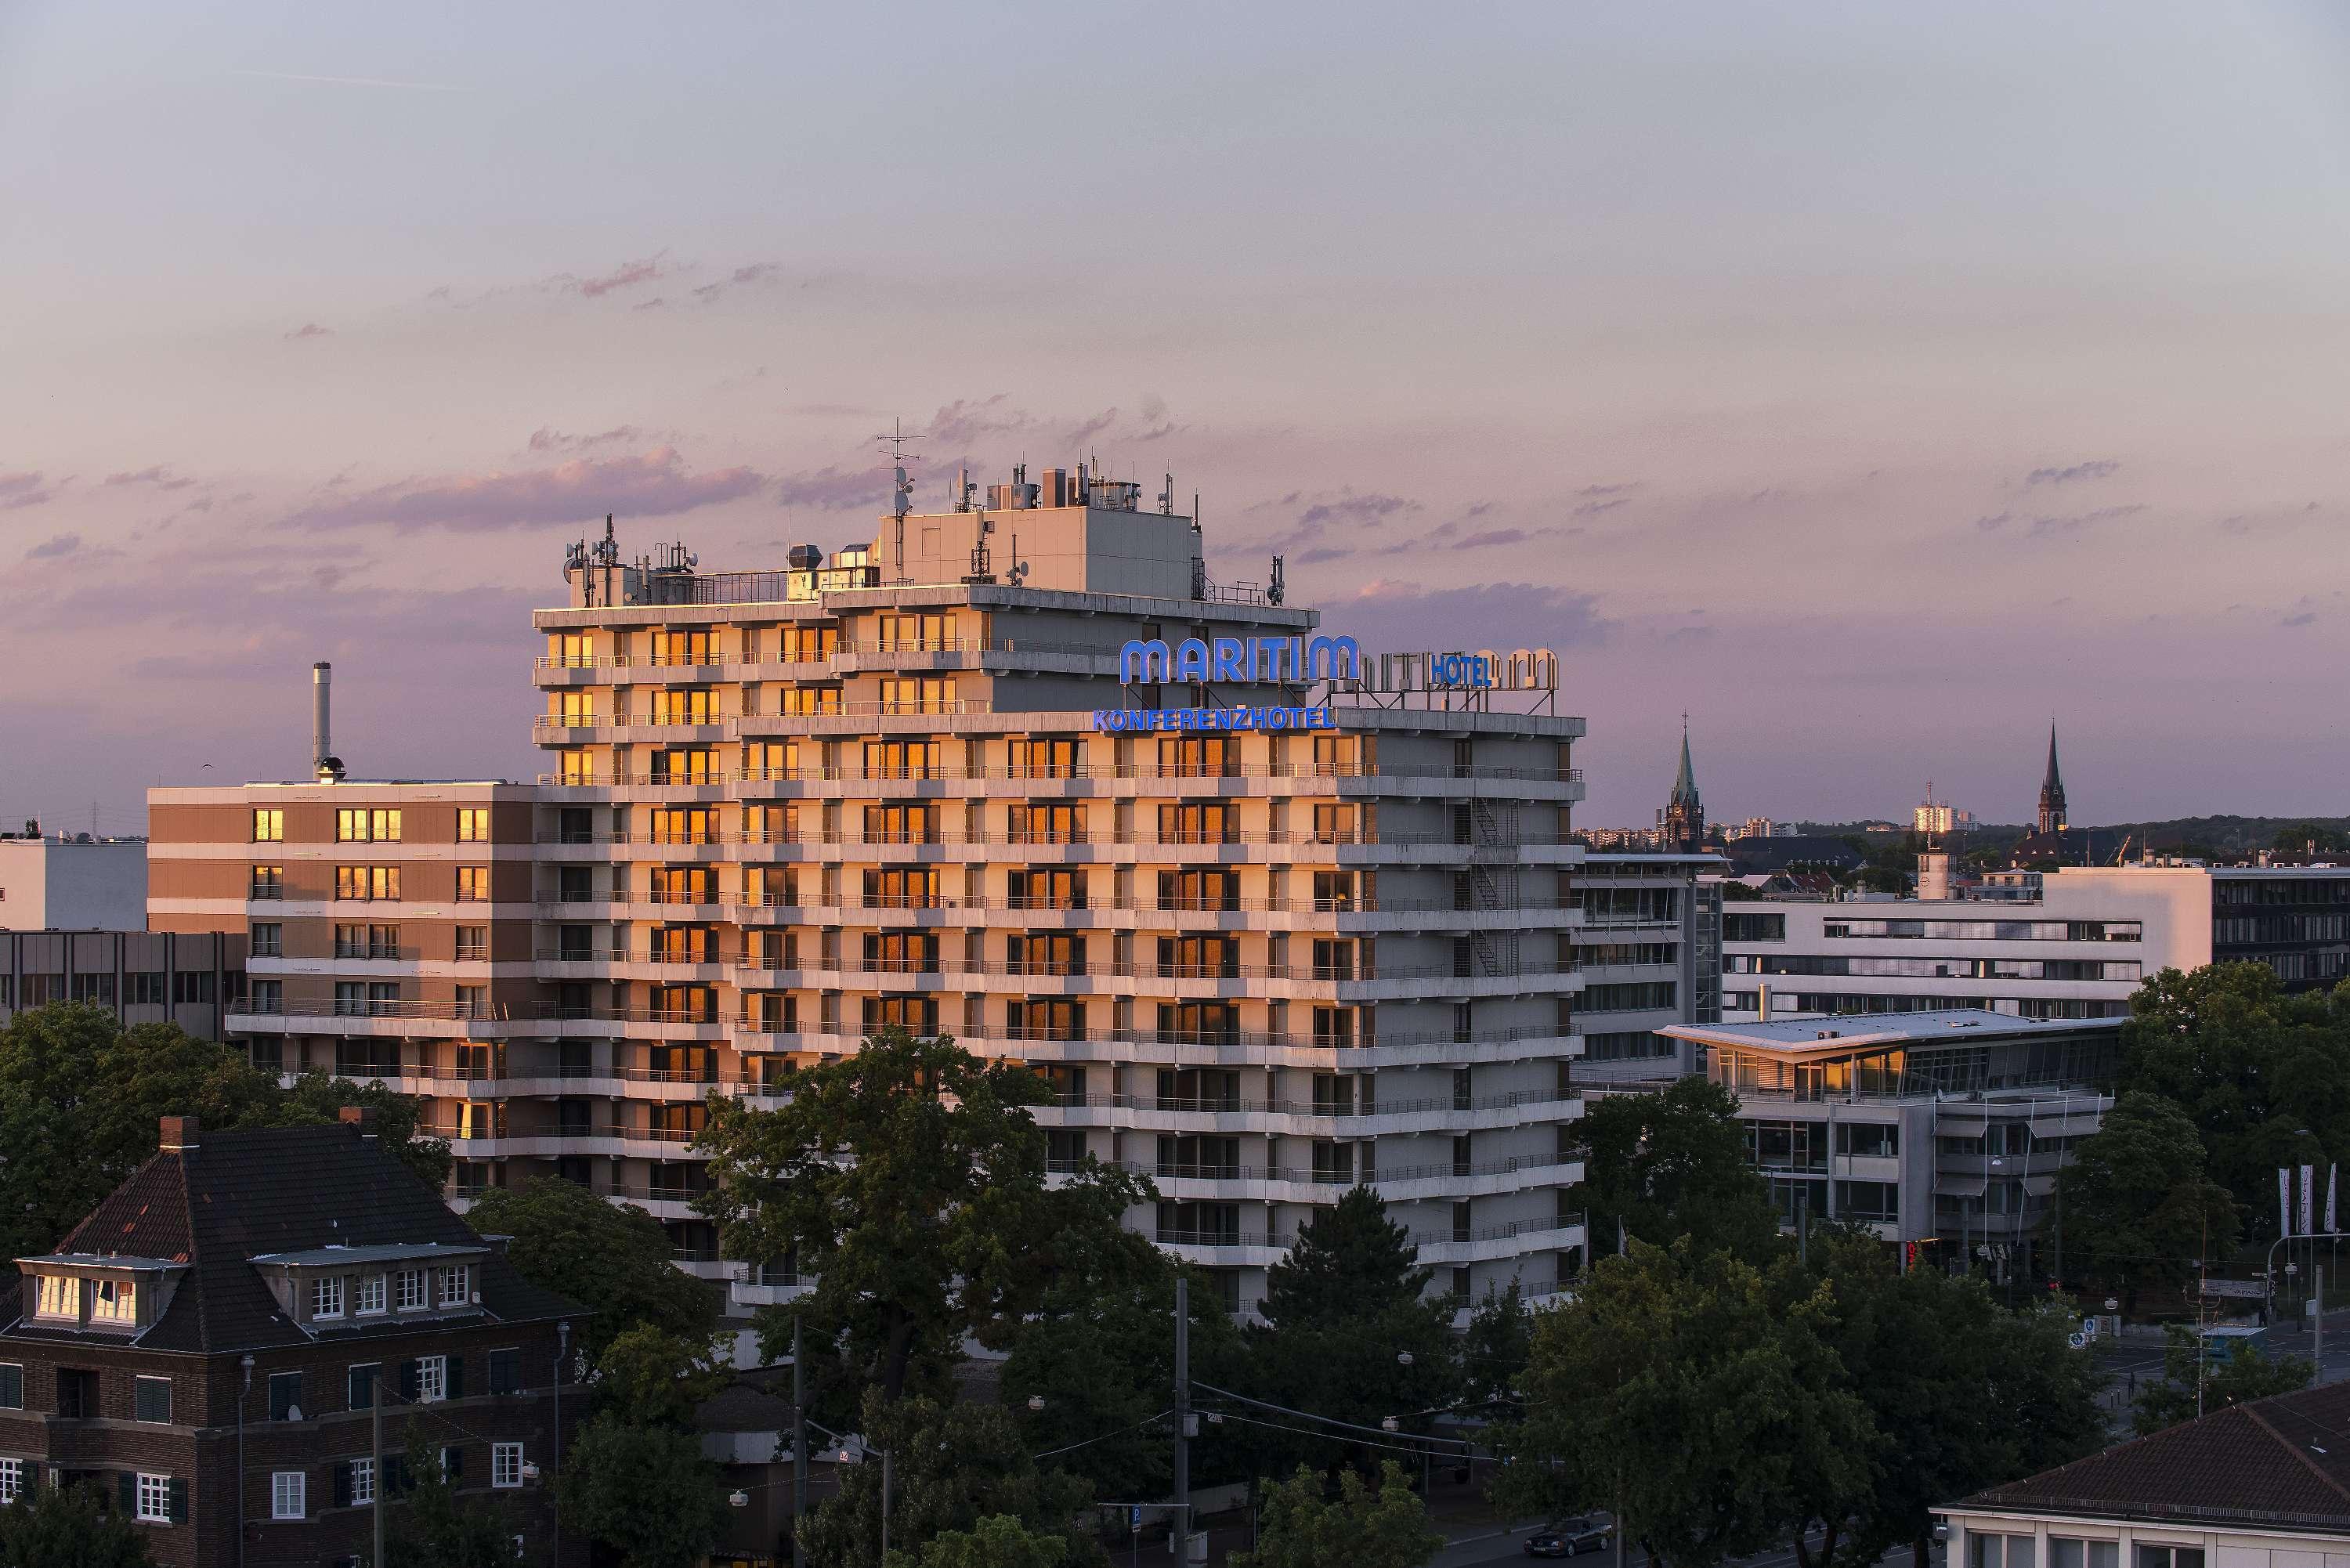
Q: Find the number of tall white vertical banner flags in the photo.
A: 3